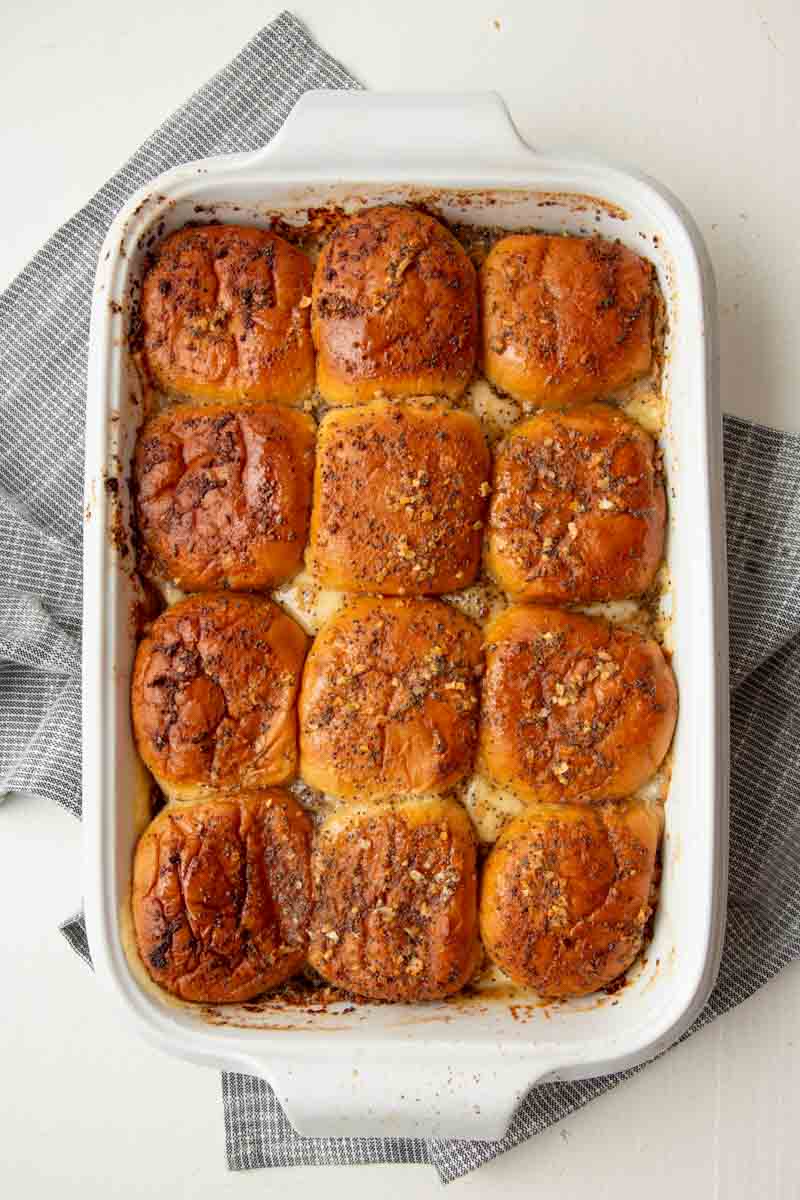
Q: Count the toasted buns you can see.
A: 12